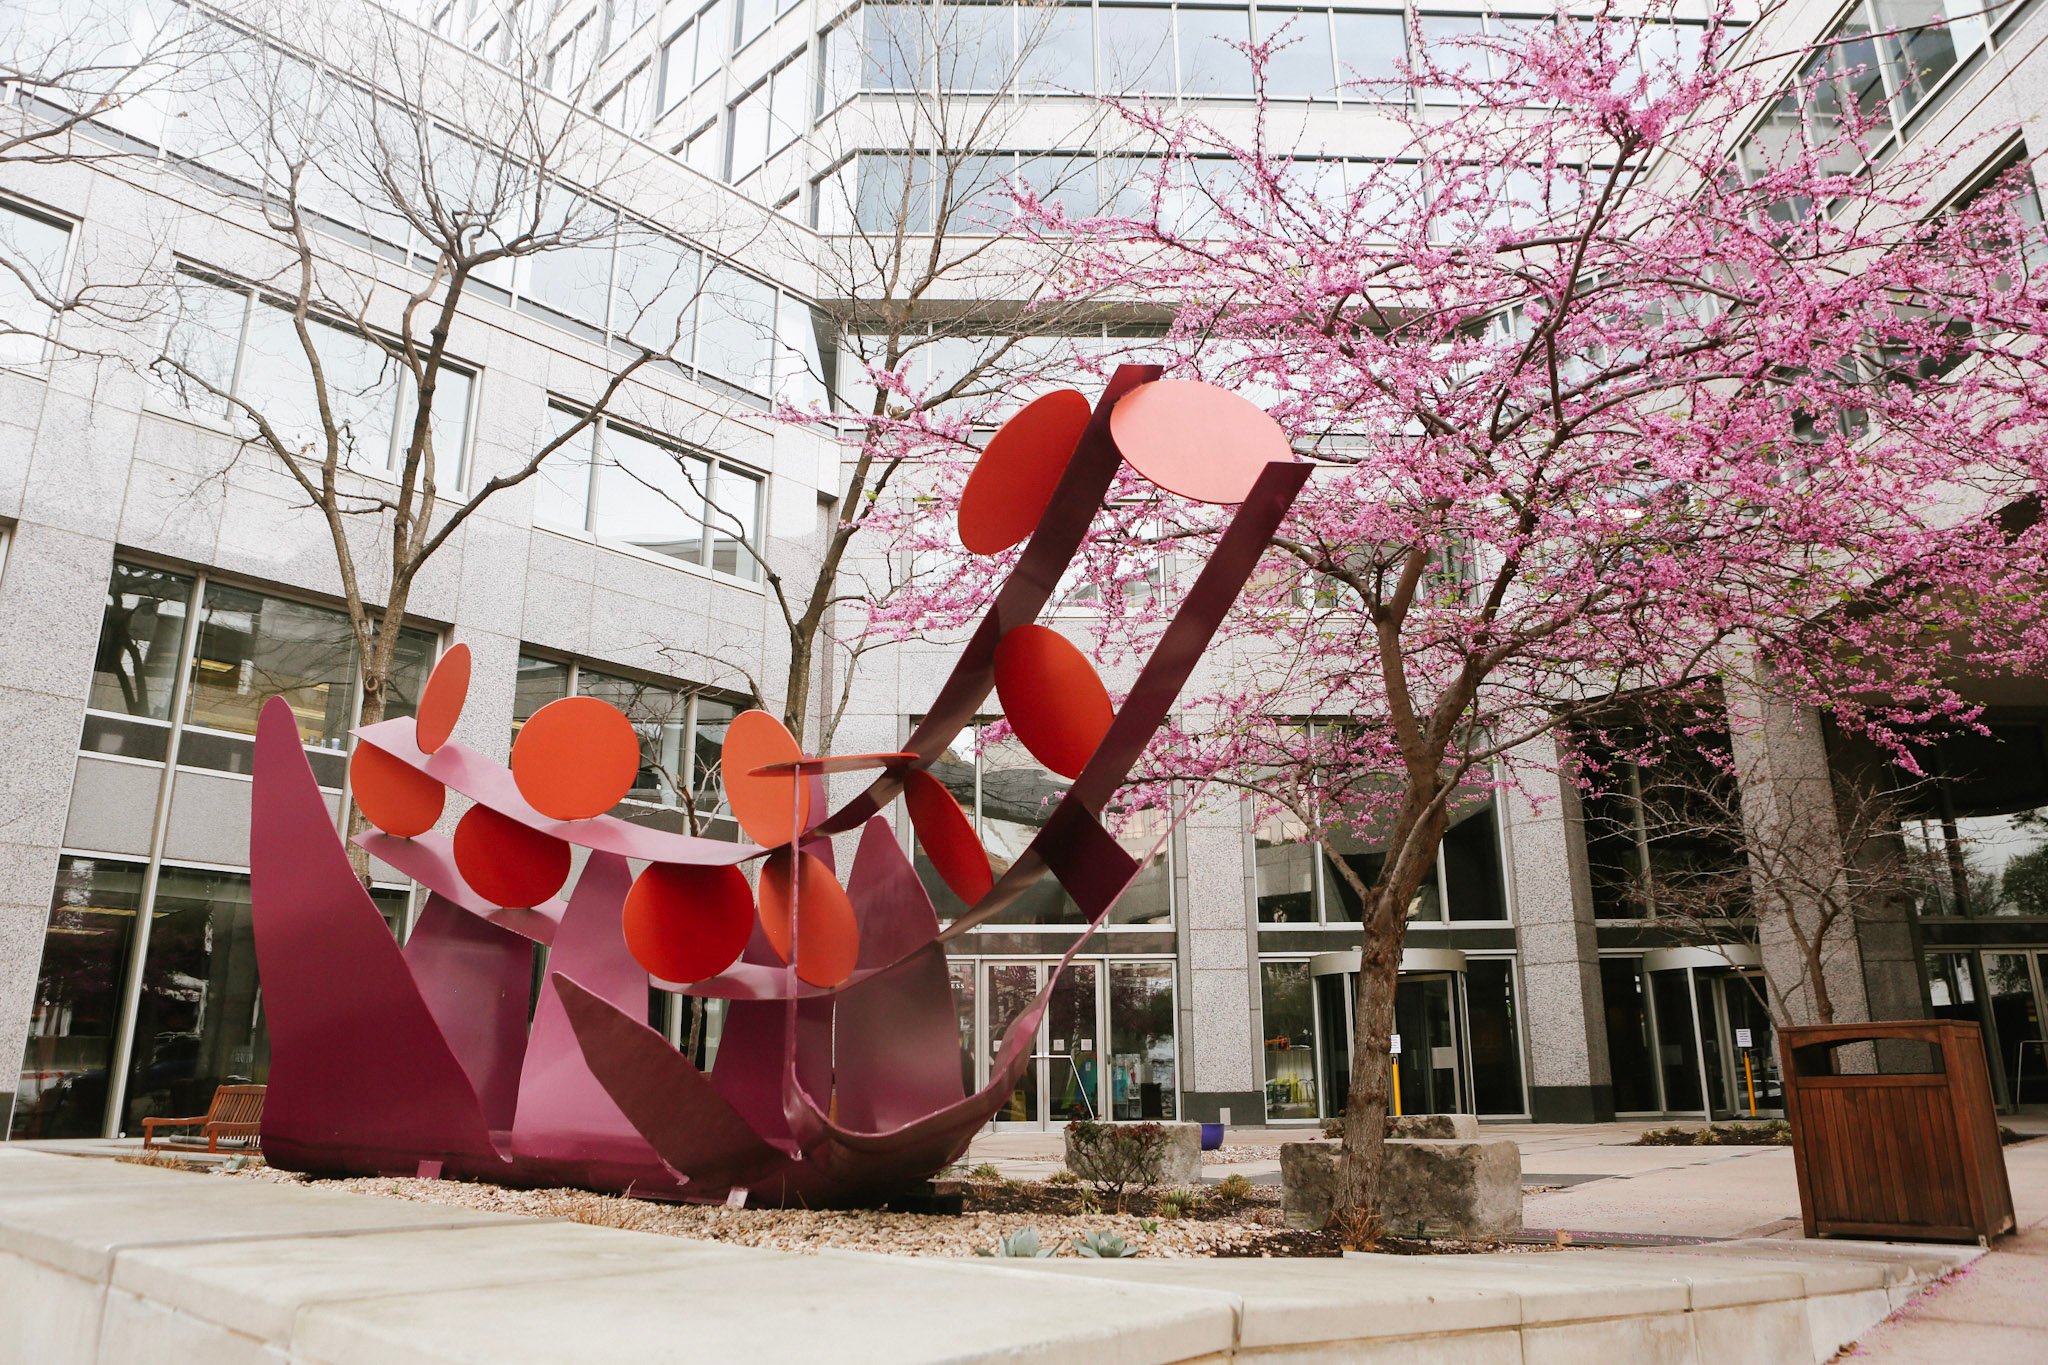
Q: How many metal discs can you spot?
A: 12